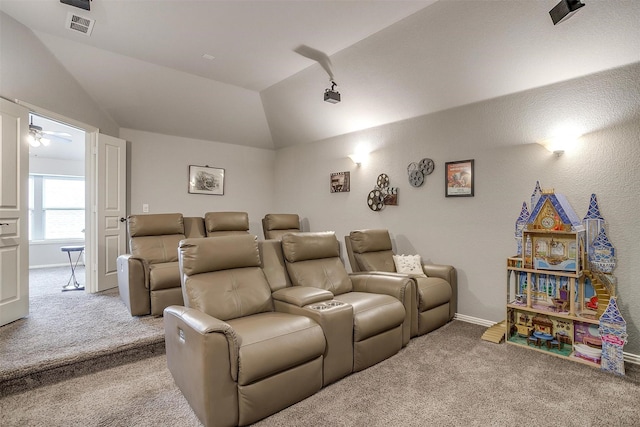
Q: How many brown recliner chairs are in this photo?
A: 6